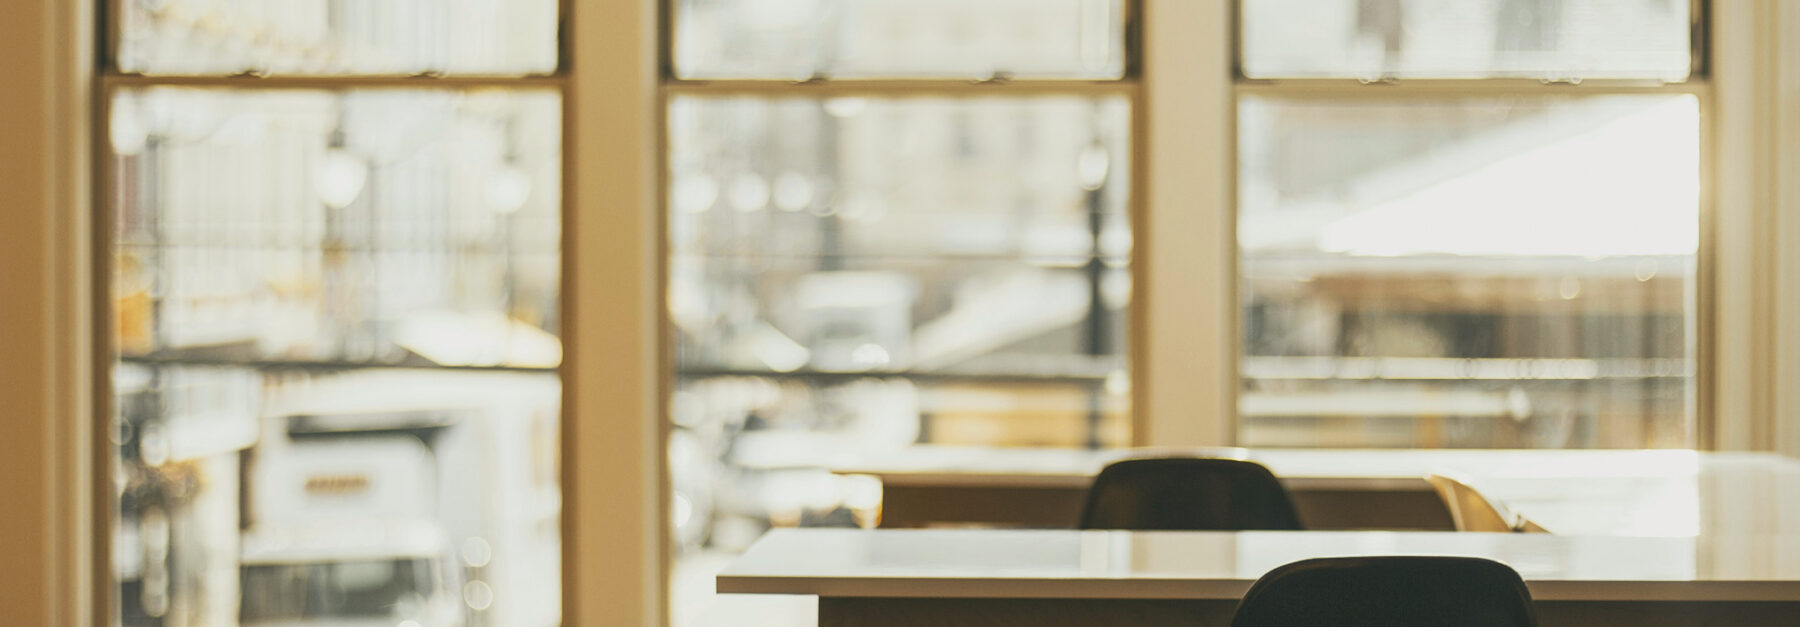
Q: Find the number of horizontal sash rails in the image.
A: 3